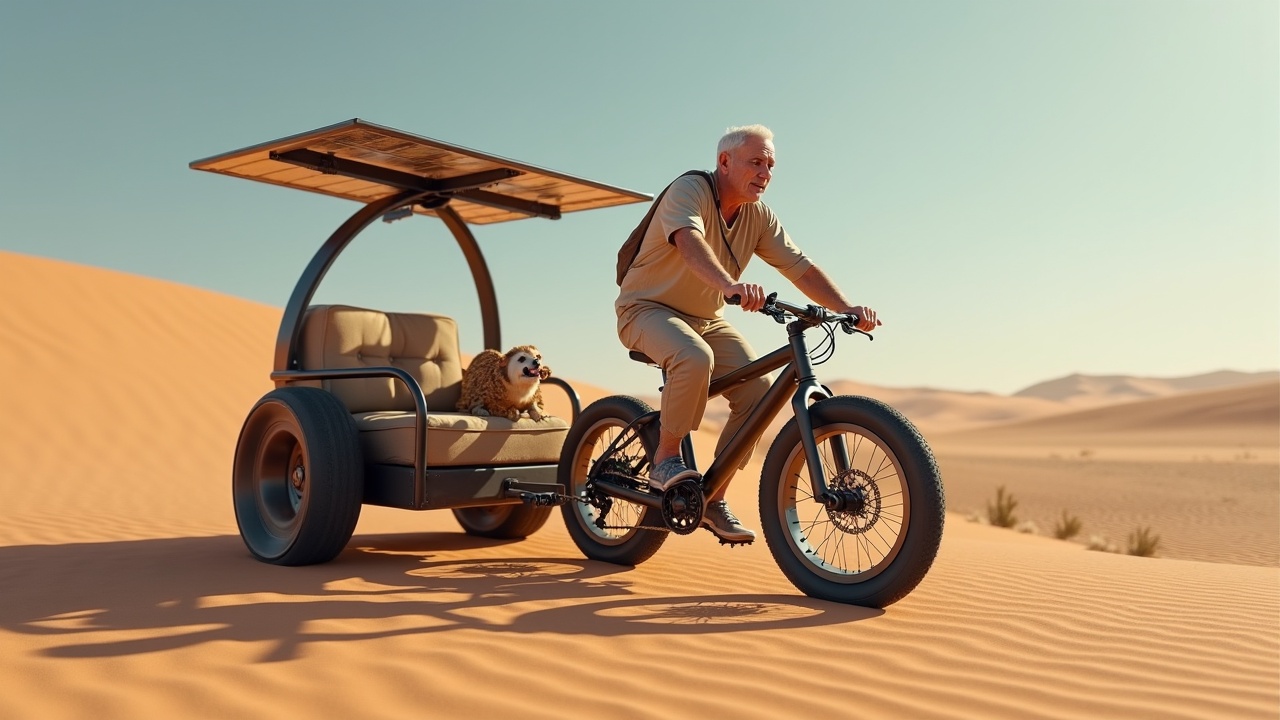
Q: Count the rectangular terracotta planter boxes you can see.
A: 0